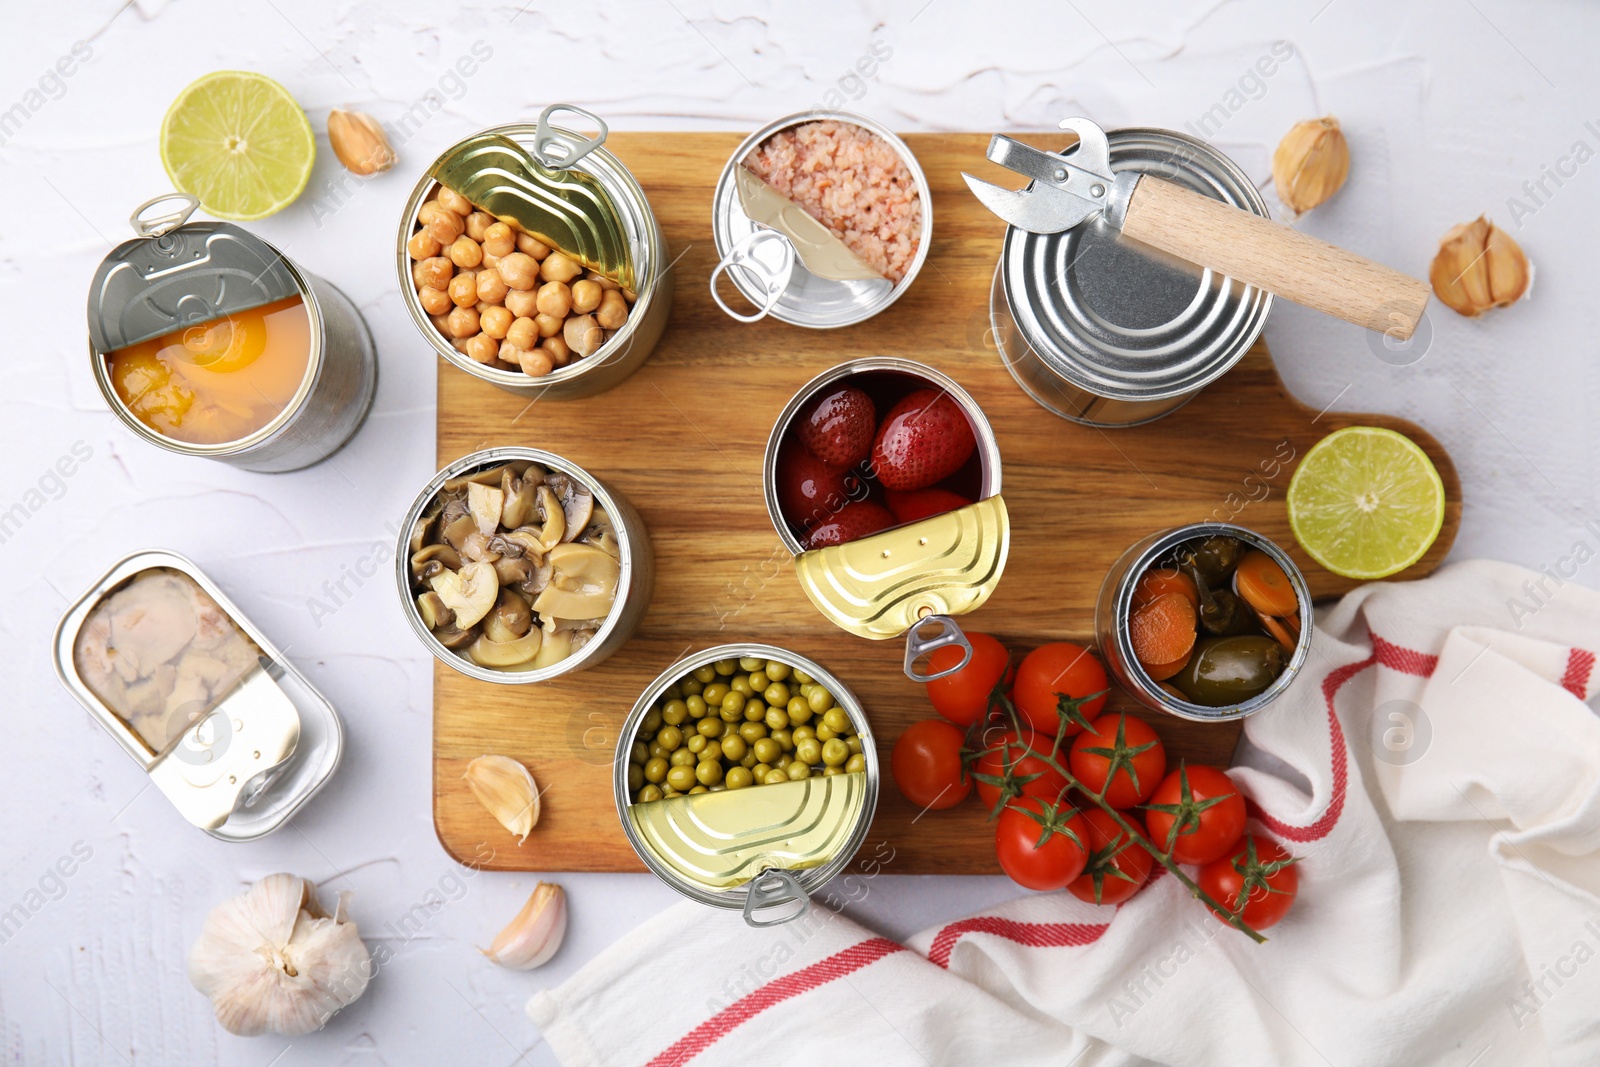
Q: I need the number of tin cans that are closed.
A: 1